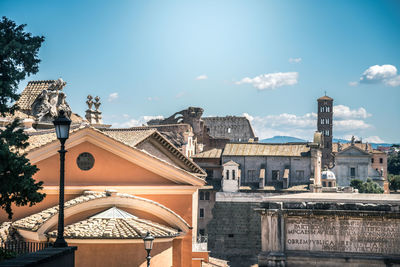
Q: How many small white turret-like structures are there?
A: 1